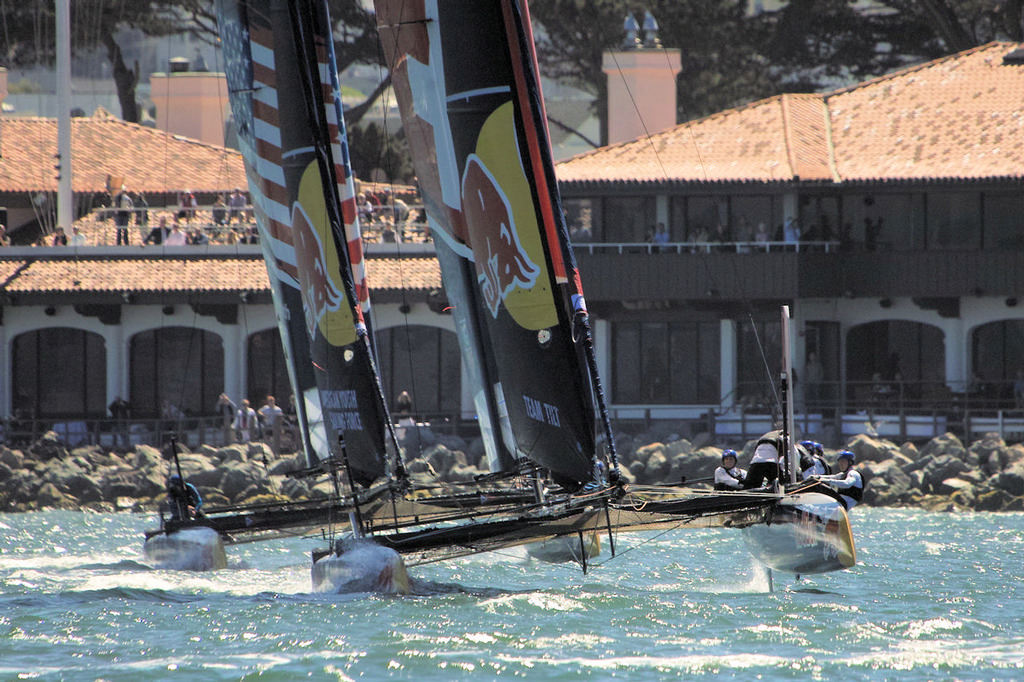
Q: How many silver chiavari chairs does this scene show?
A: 0